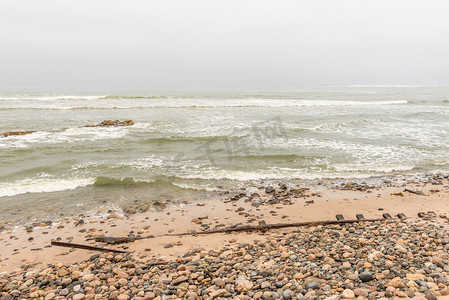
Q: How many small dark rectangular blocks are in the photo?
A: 4